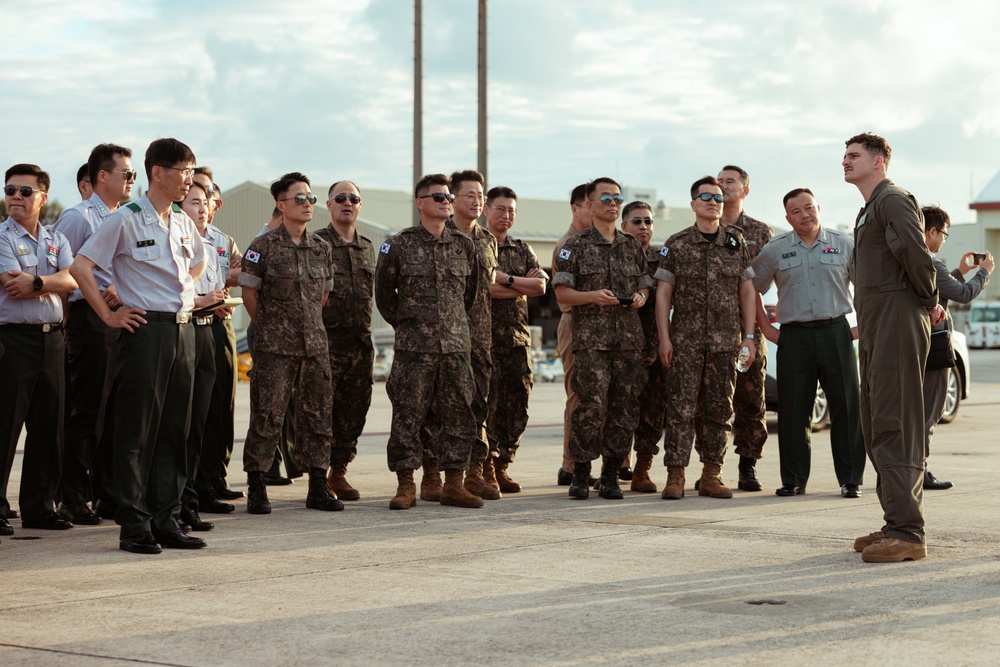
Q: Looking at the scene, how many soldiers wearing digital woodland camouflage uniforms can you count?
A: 9